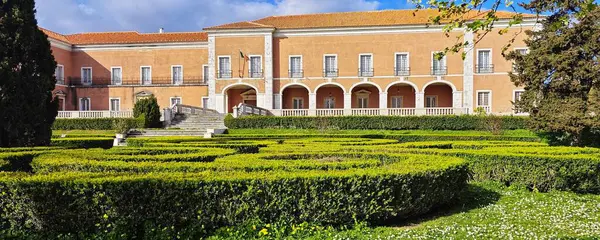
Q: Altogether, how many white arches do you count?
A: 6